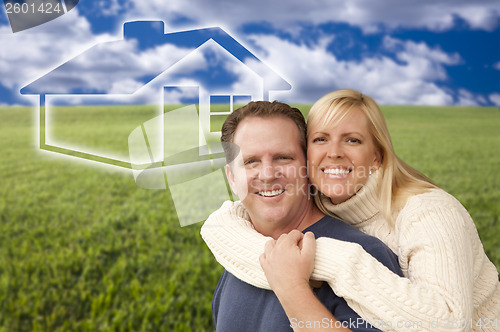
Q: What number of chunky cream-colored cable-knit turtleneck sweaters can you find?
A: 1